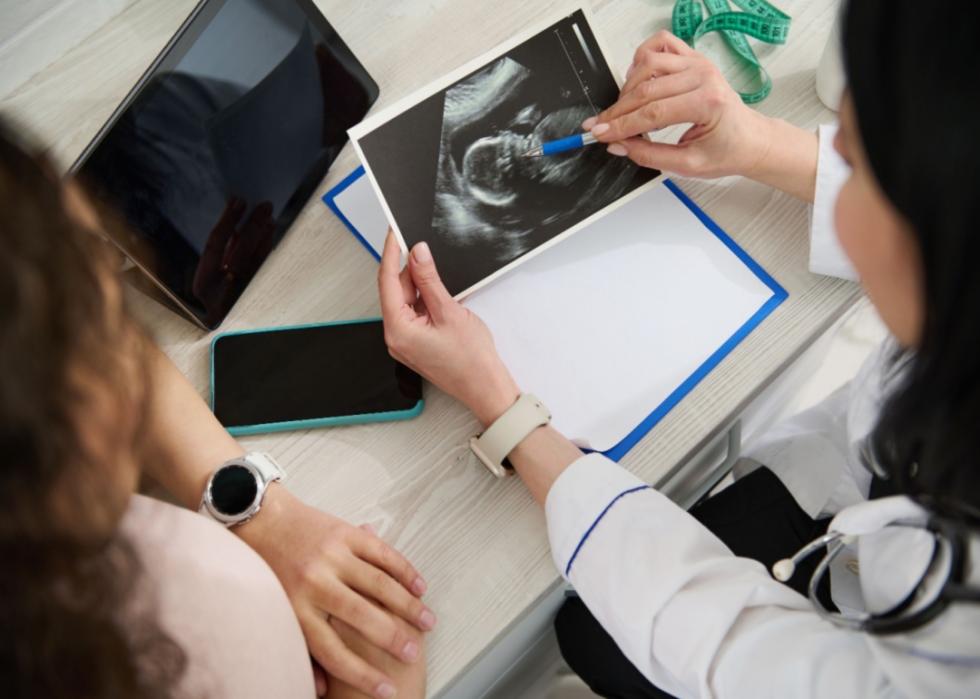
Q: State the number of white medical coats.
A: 1